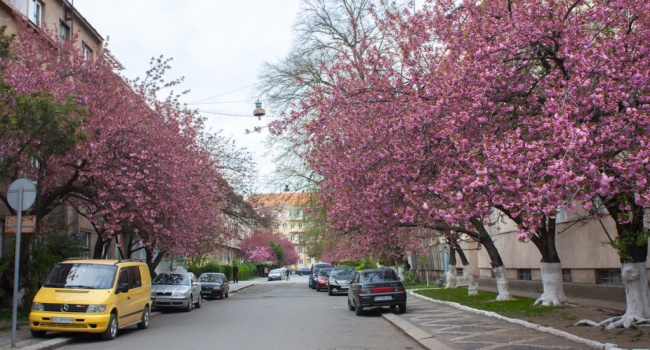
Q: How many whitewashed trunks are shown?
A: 5